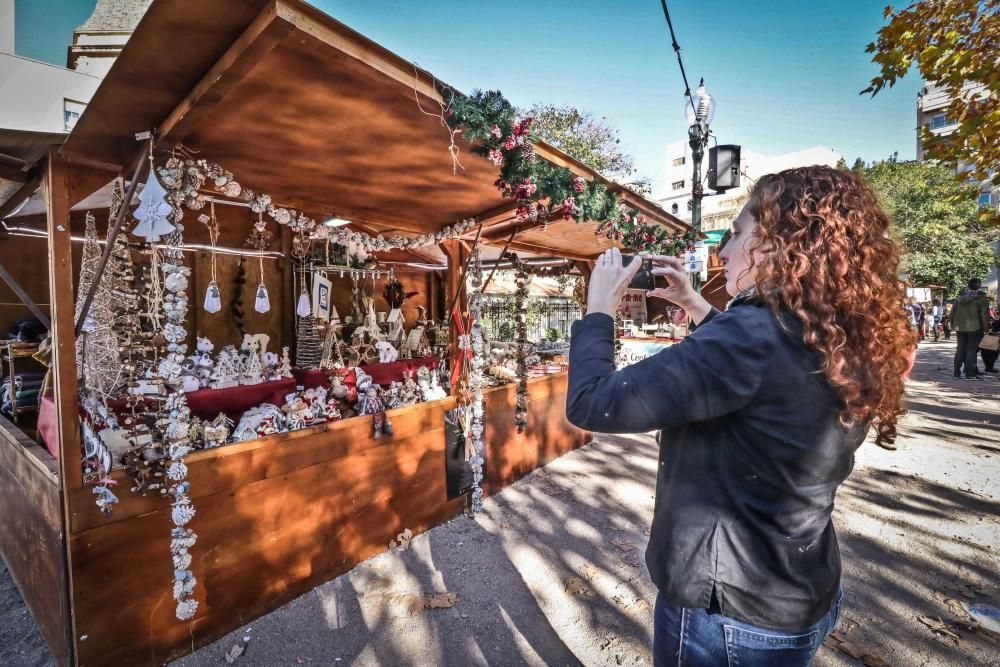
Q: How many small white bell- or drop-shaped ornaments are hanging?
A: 3